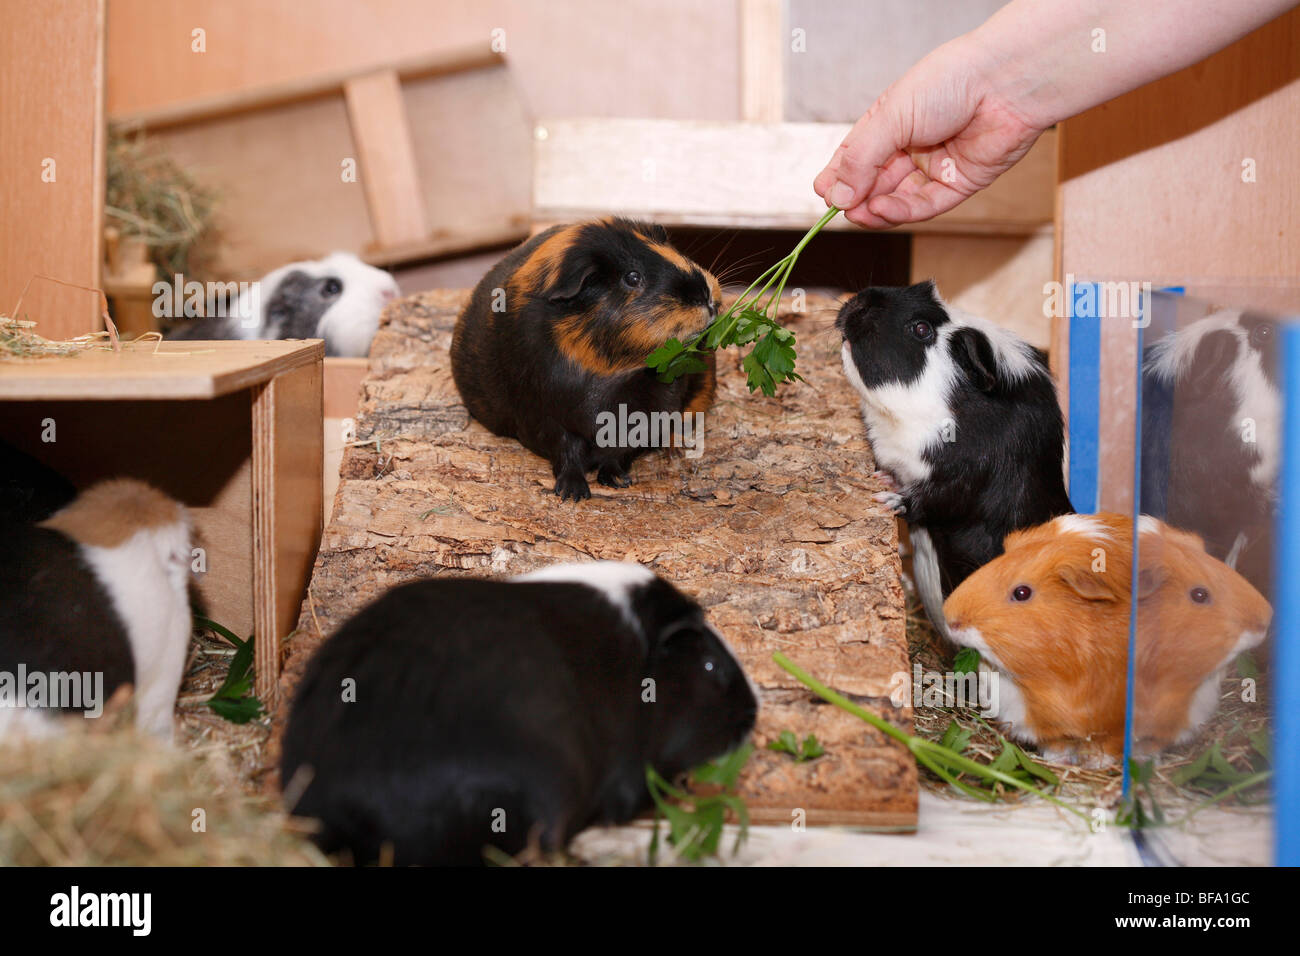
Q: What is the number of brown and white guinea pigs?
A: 1